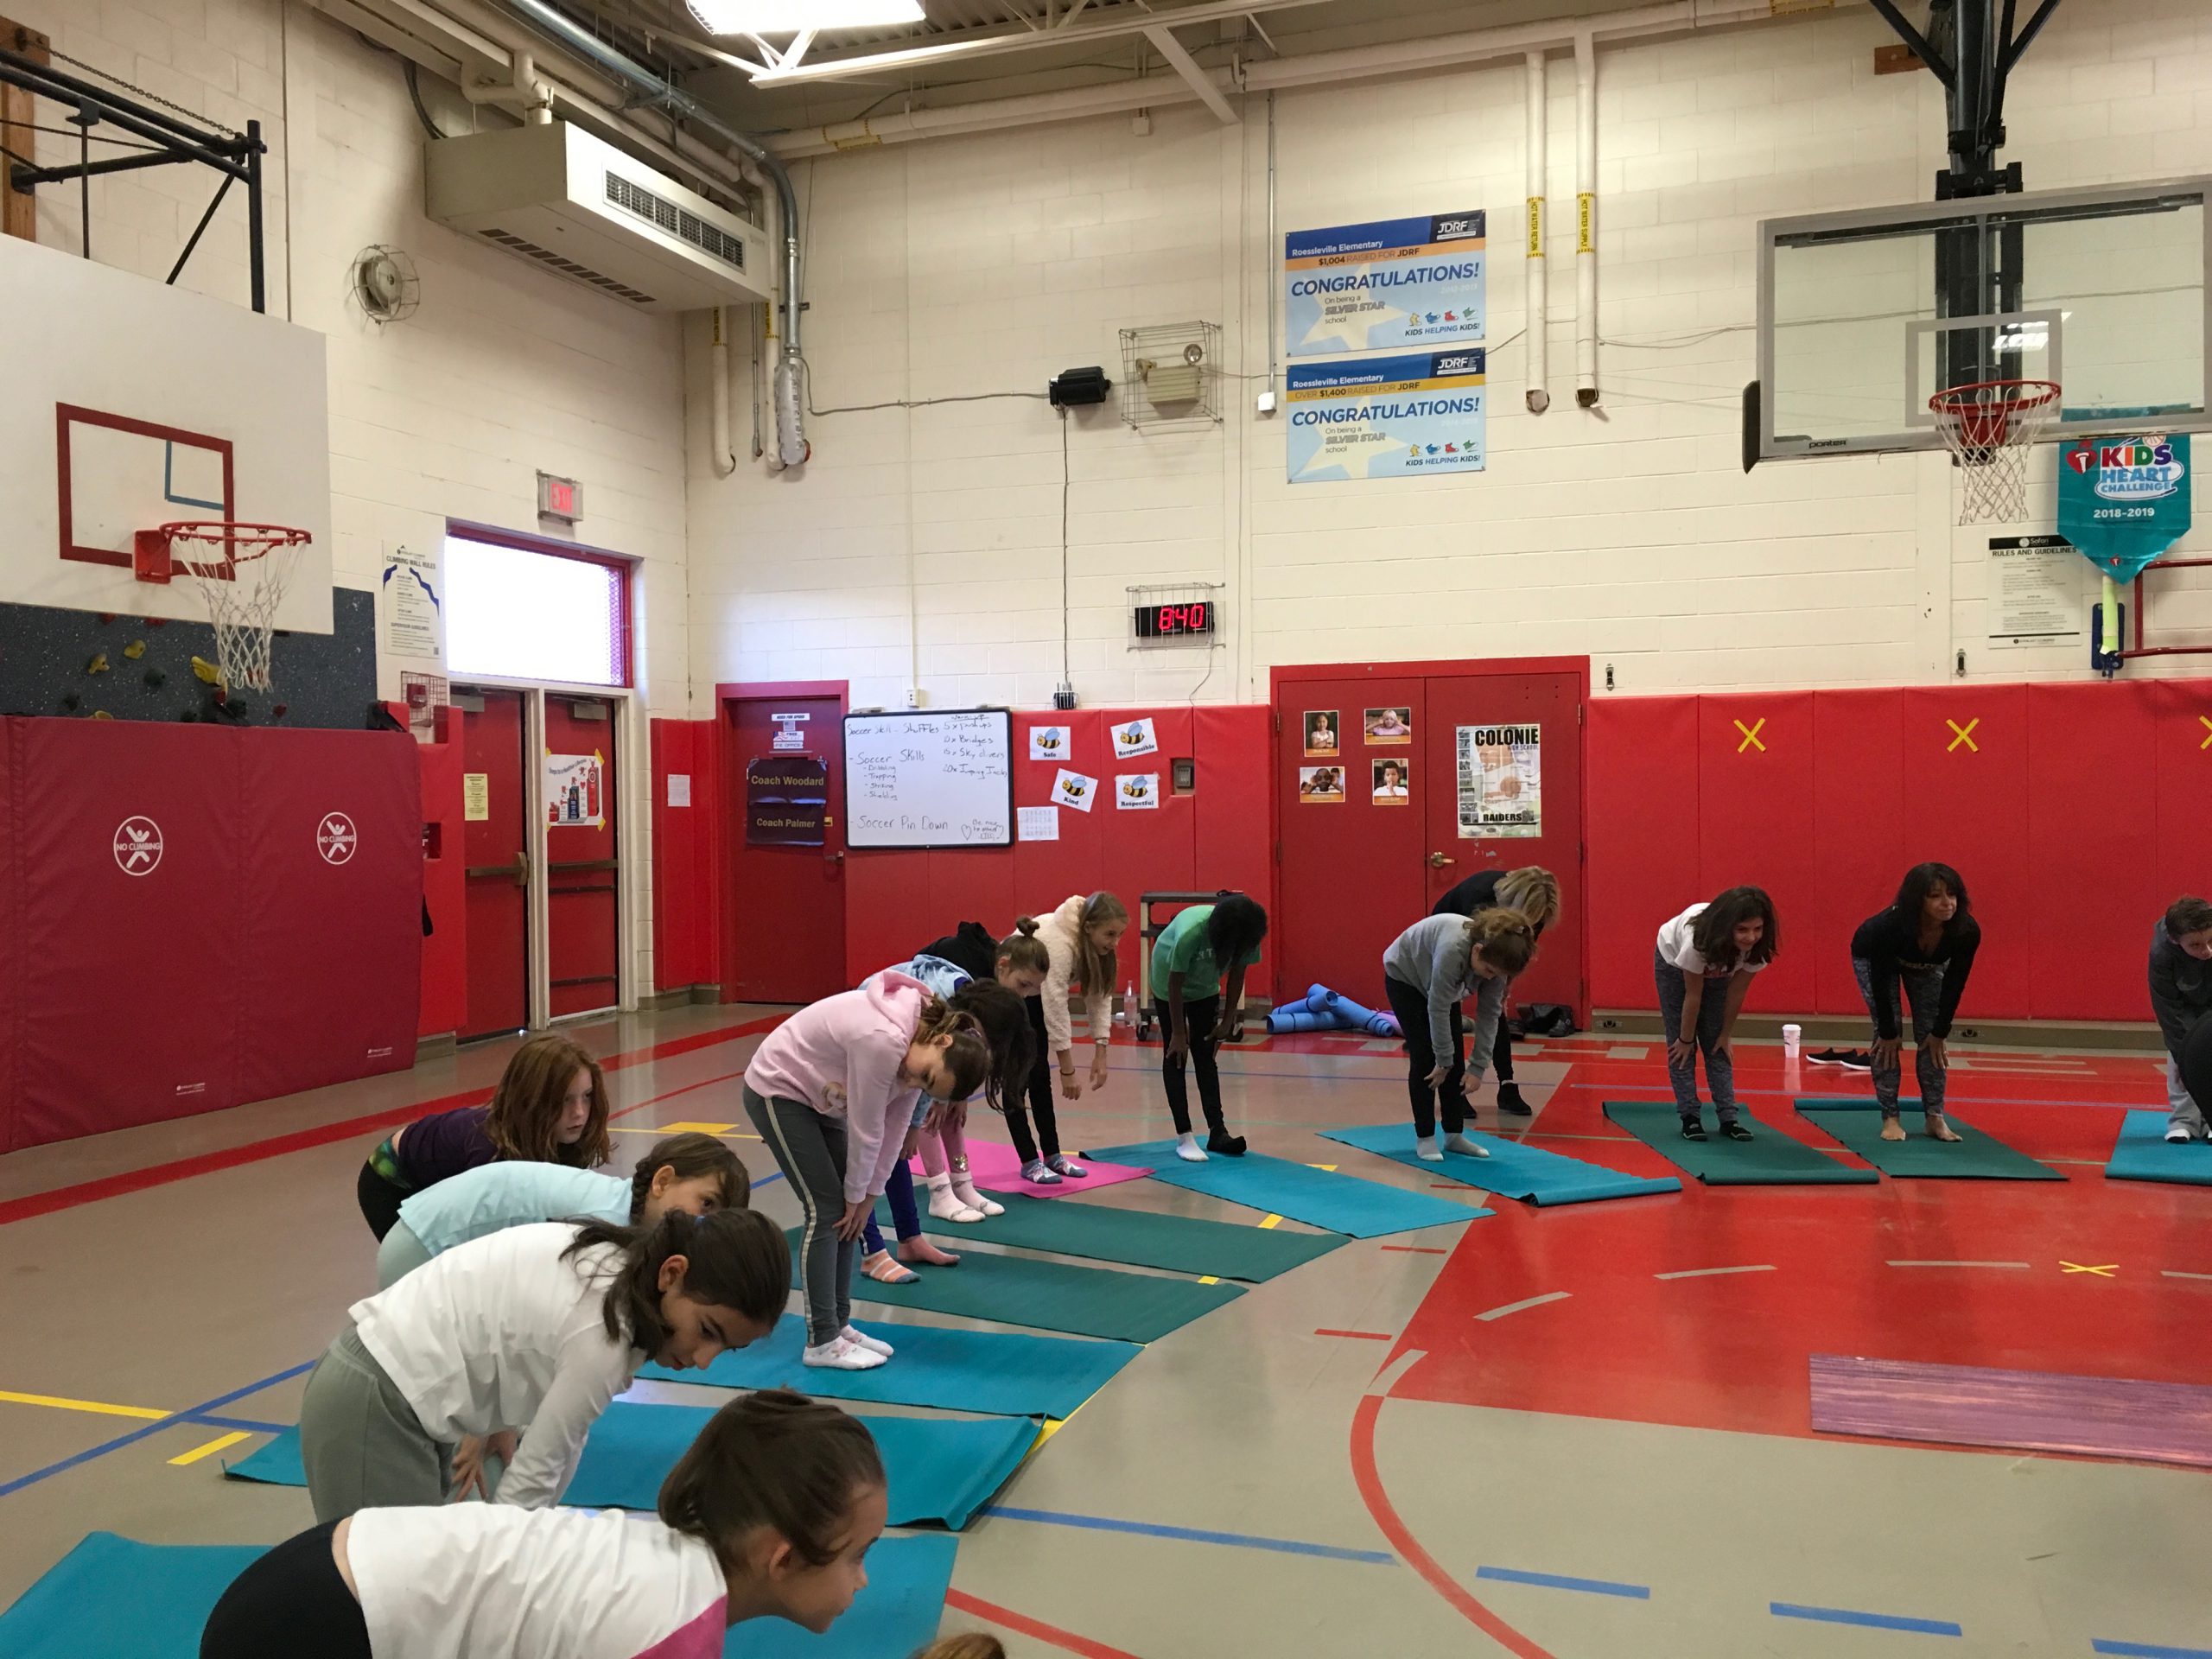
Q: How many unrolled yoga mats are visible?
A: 12